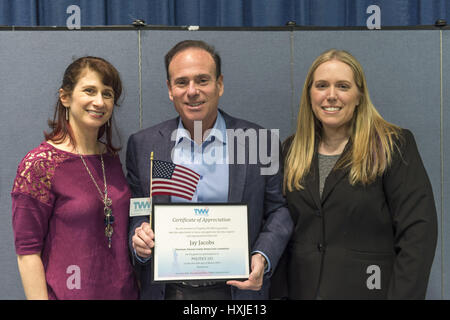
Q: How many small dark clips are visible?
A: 3